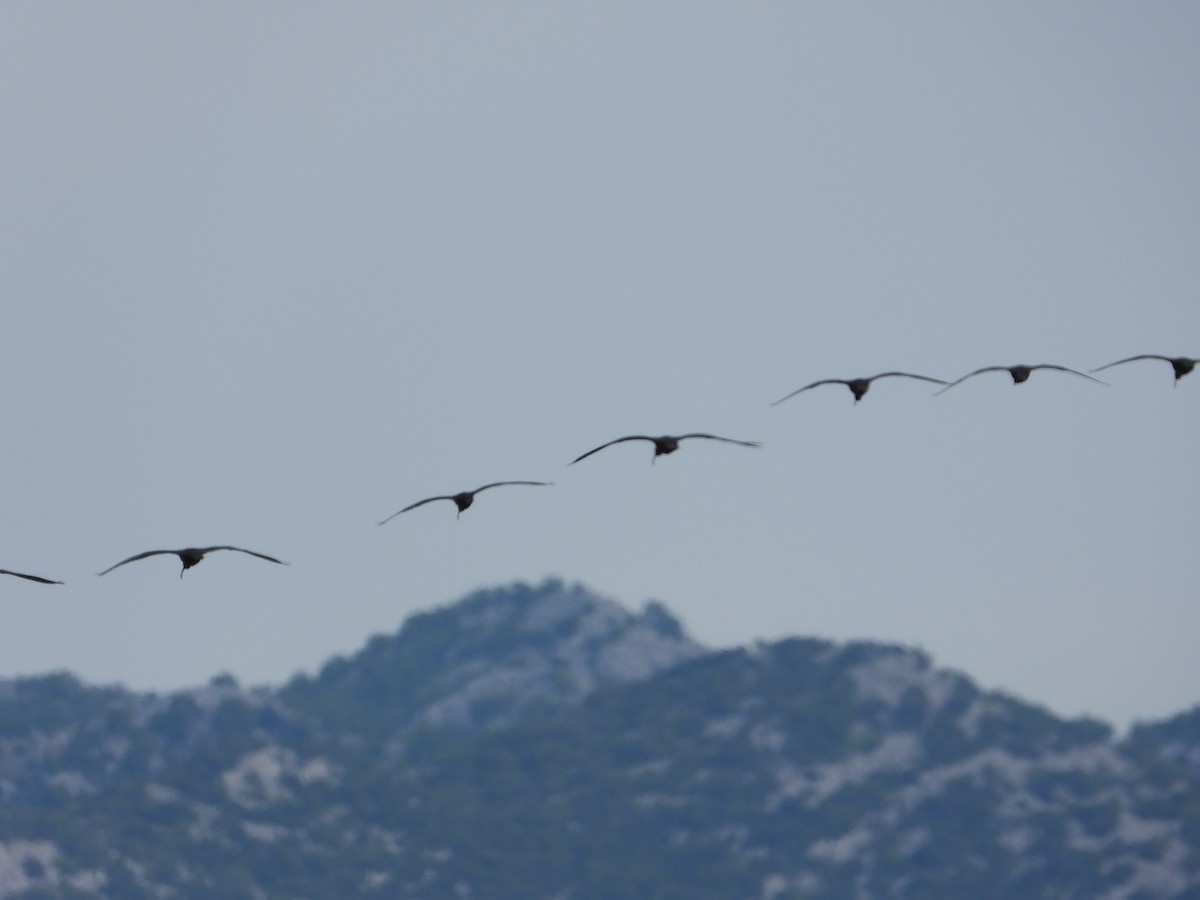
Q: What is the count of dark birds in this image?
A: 7